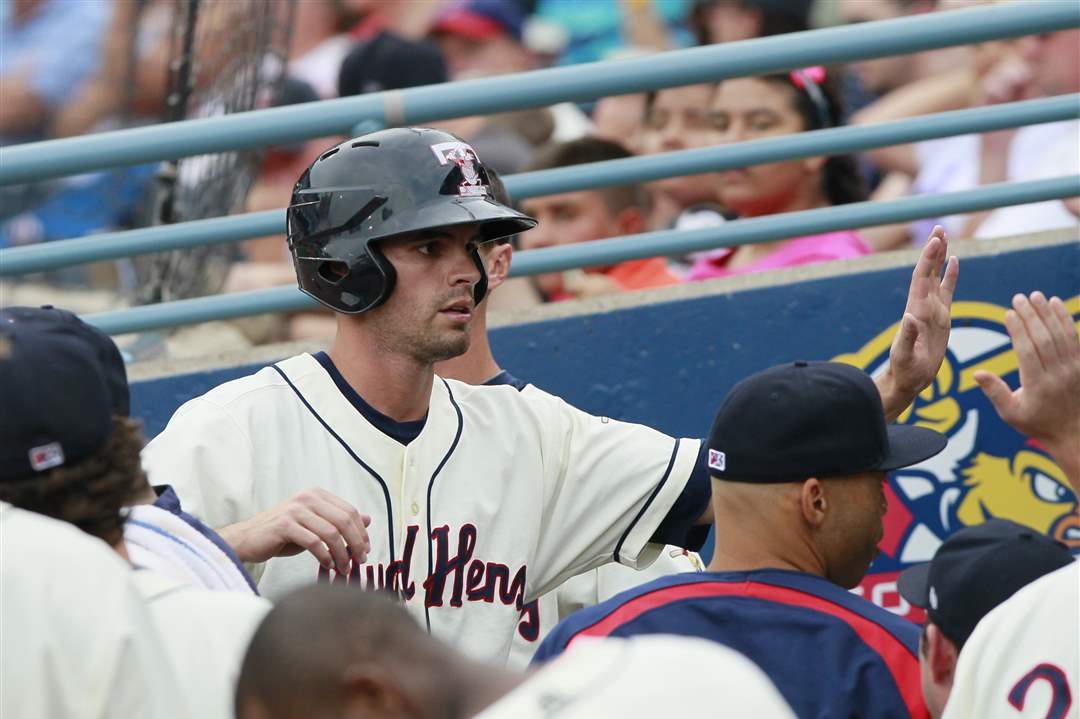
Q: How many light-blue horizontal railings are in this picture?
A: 3